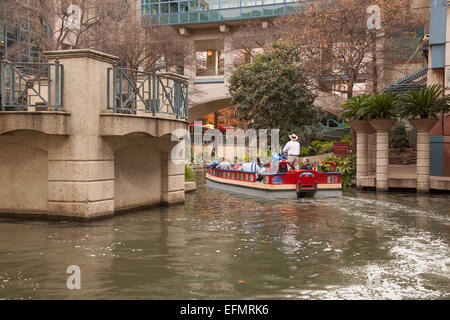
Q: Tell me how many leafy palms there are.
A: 3